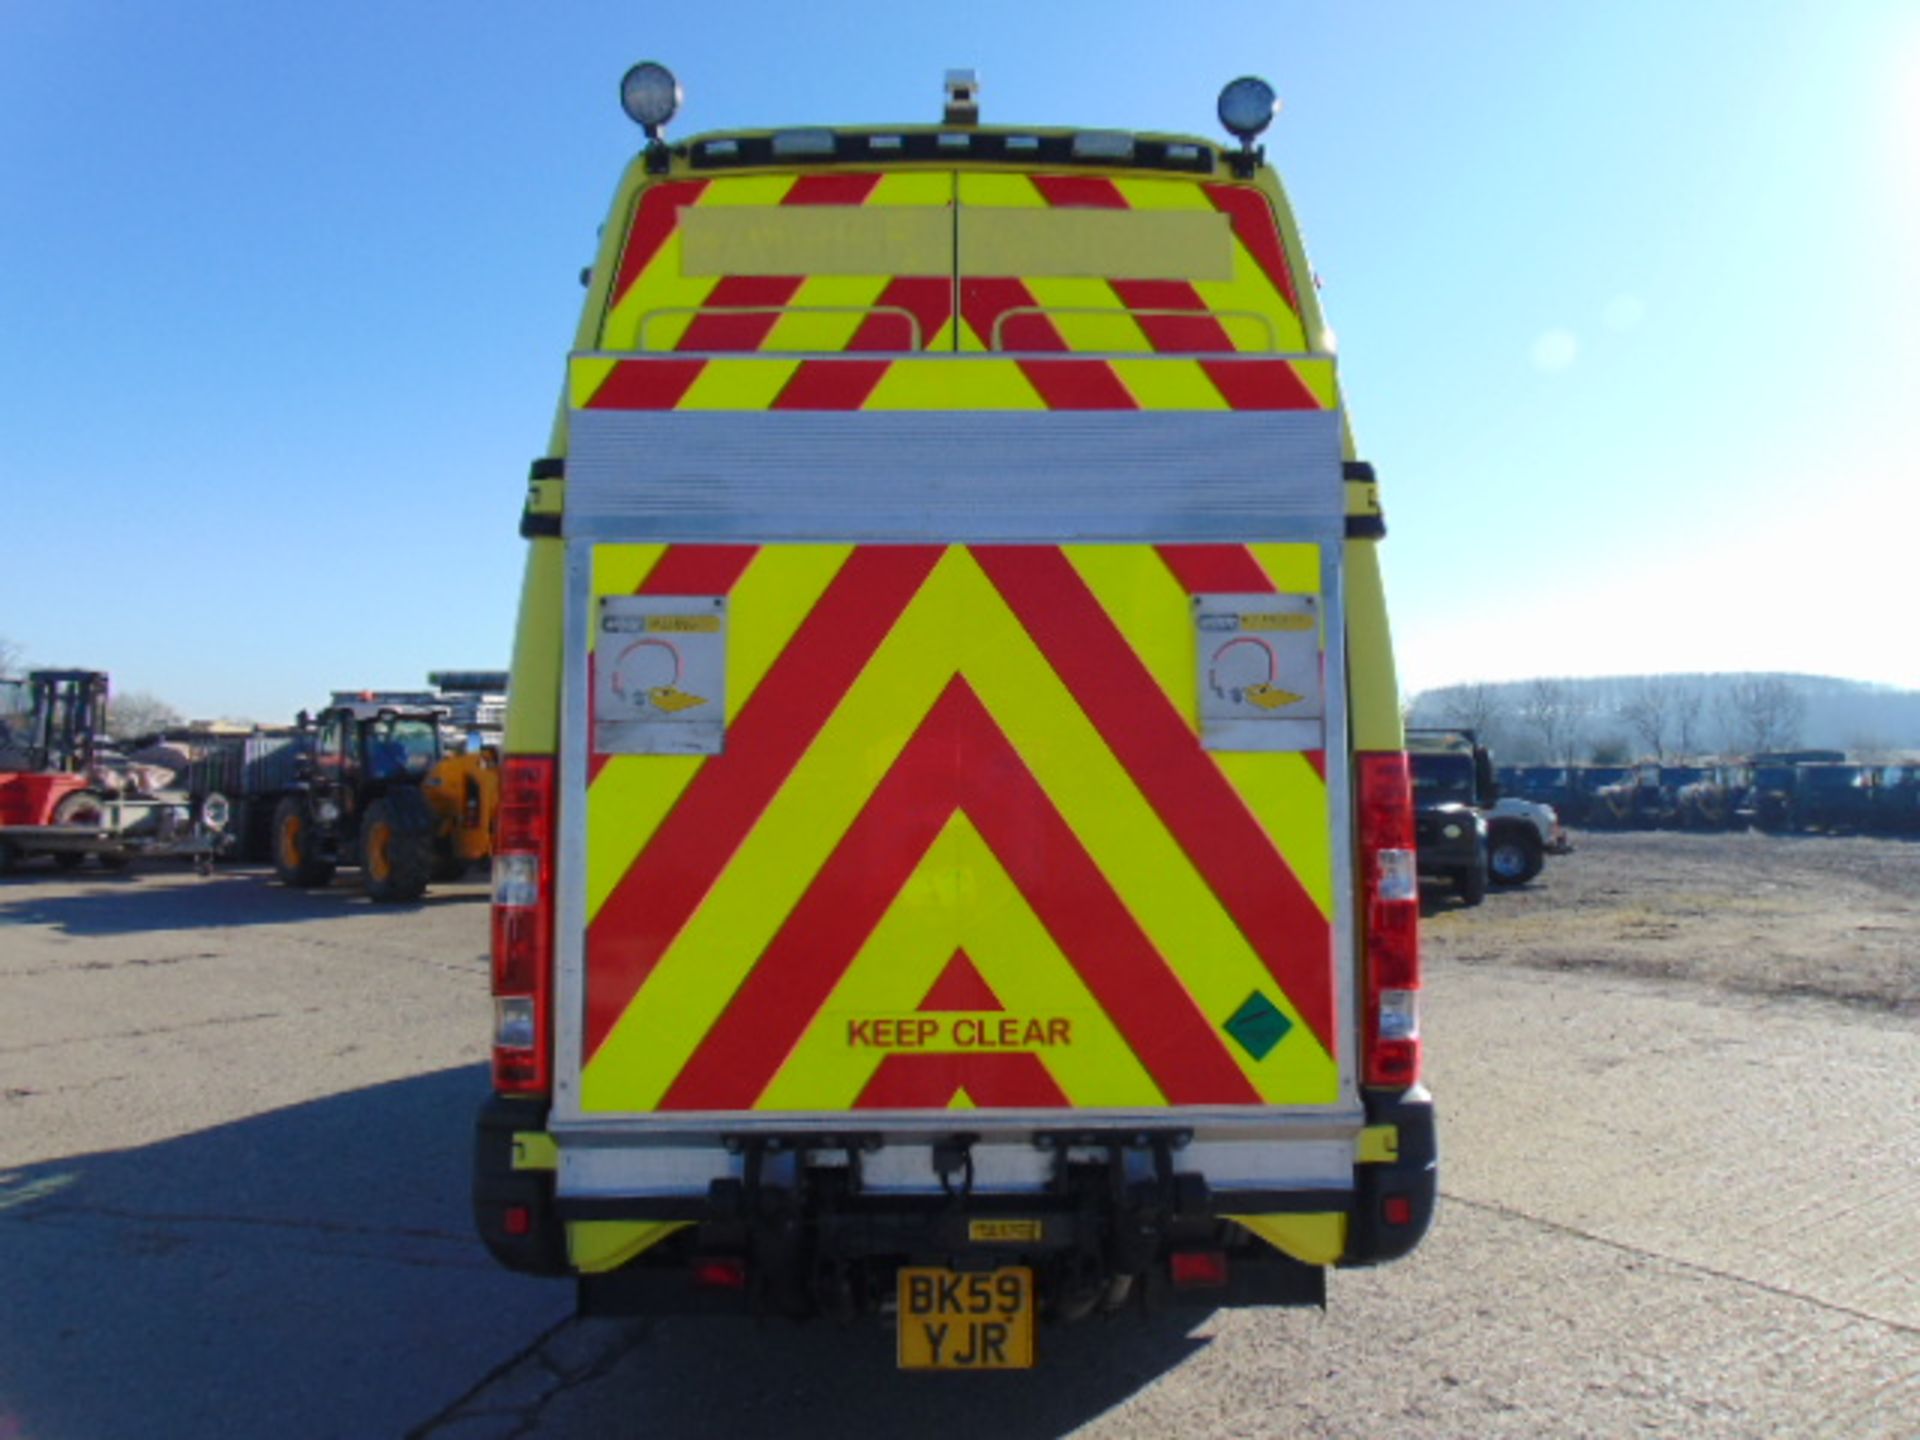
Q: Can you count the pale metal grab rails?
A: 2